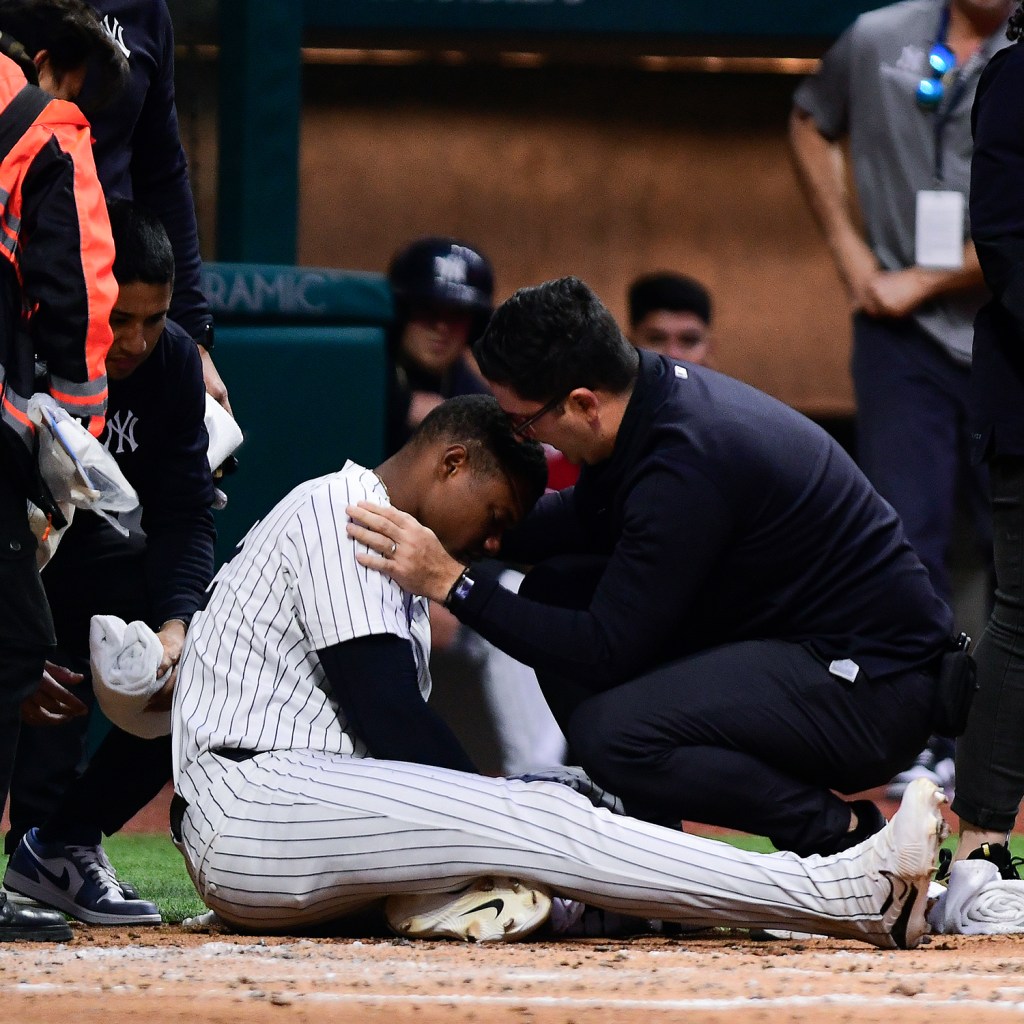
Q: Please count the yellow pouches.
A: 0